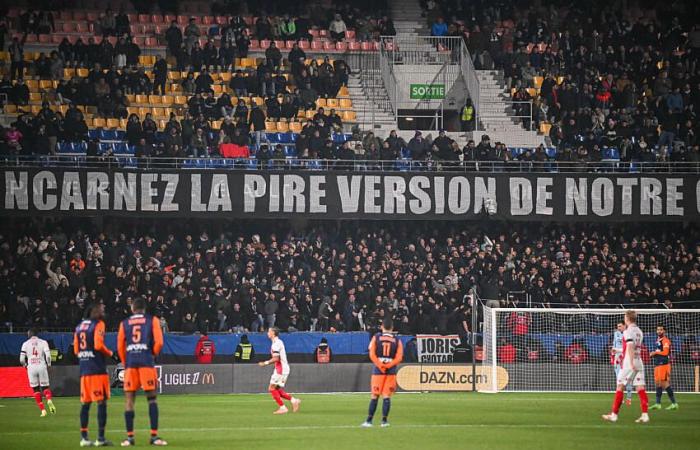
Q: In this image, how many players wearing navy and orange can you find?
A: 4